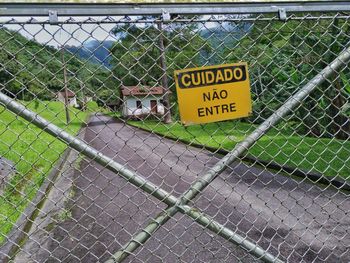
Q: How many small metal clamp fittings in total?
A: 3